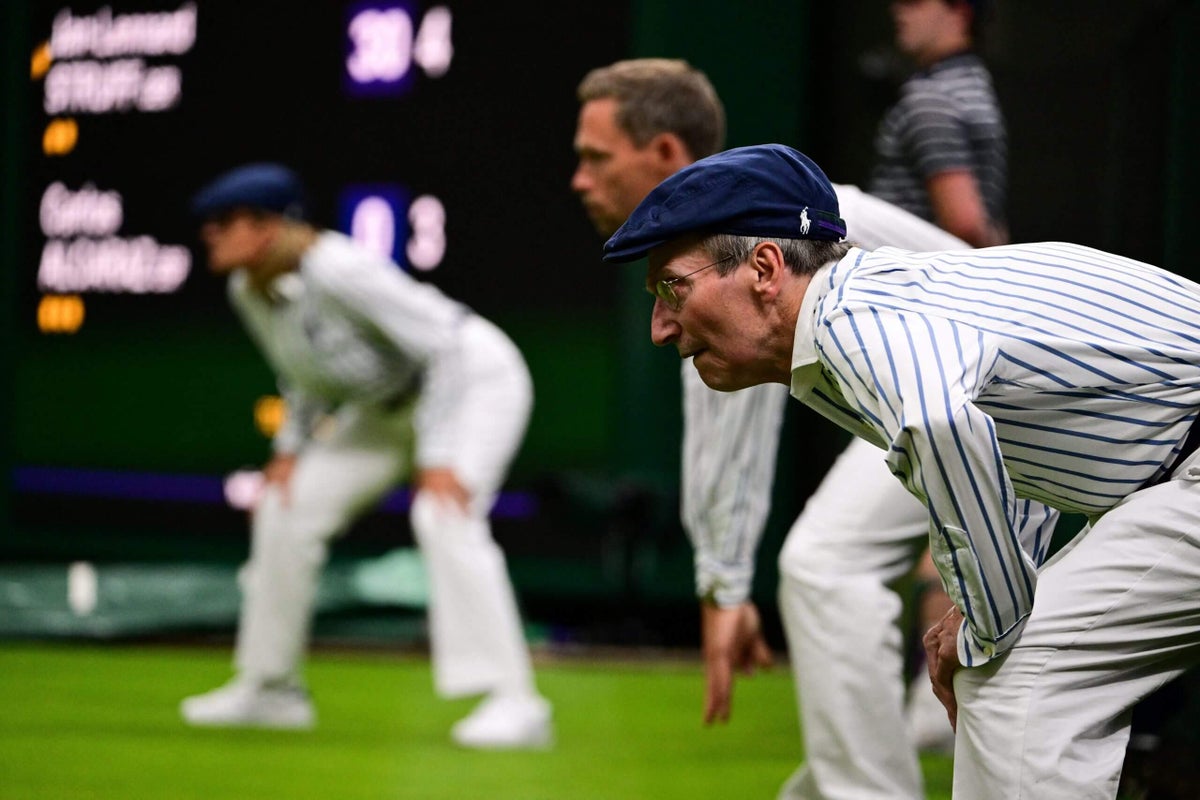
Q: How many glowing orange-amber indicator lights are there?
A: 4